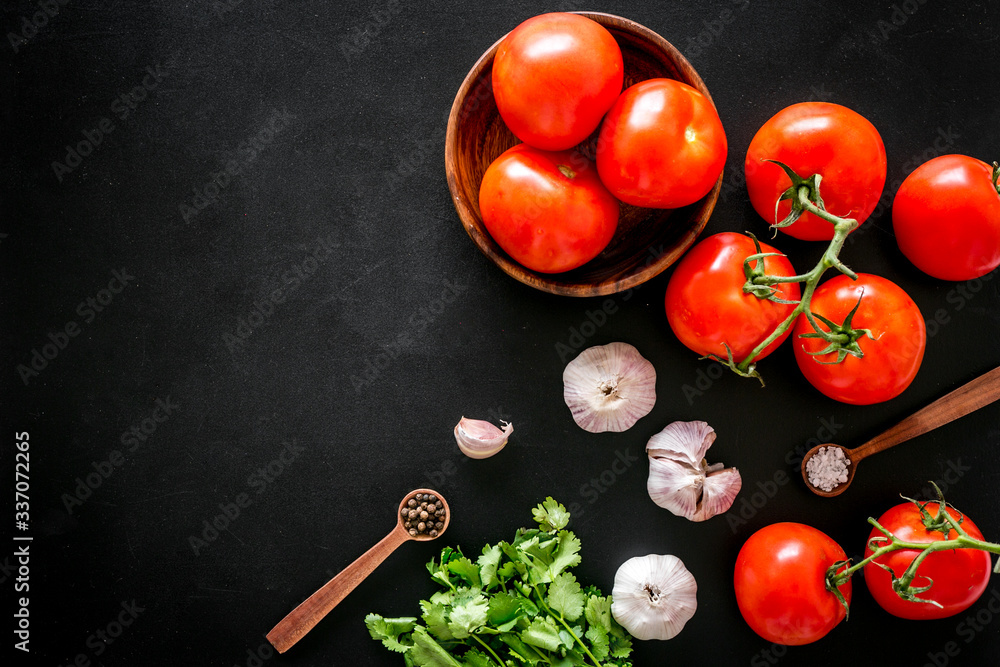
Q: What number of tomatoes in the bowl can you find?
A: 3